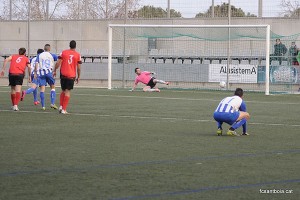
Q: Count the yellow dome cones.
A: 0